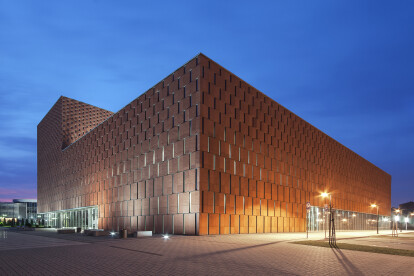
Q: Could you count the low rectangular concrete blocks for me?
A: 3